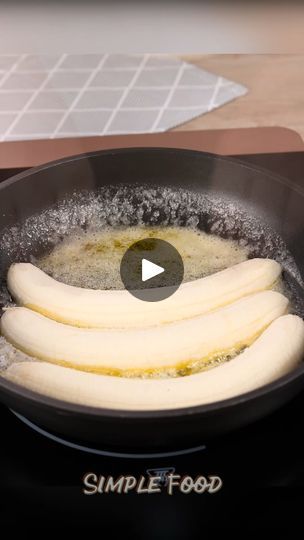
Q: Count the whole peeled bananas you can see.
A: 3